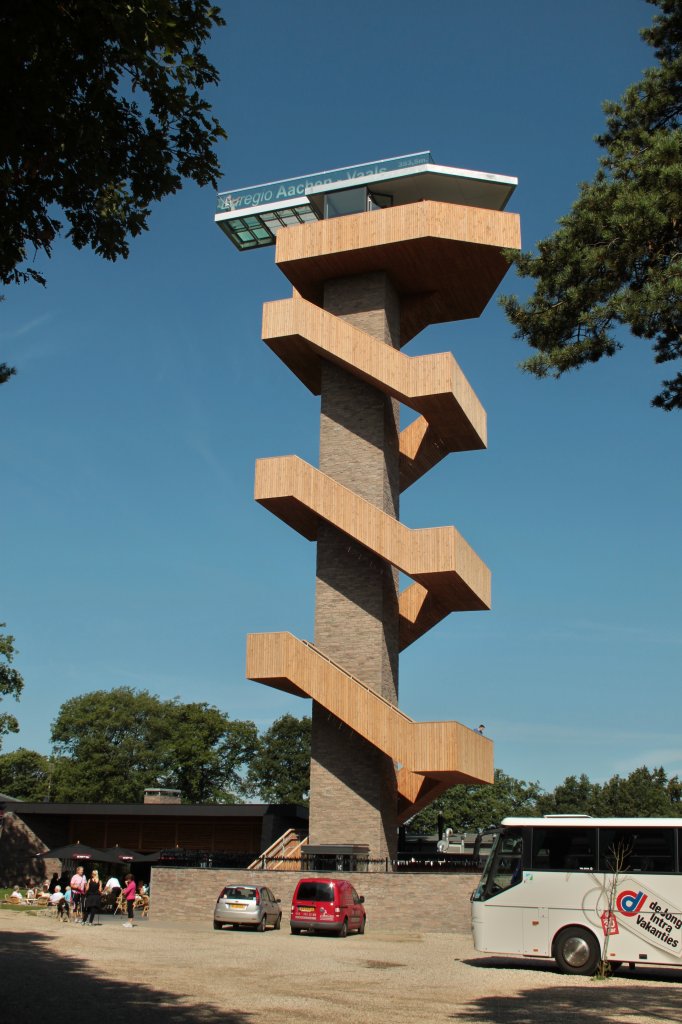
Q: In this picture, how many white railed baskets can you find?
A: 0